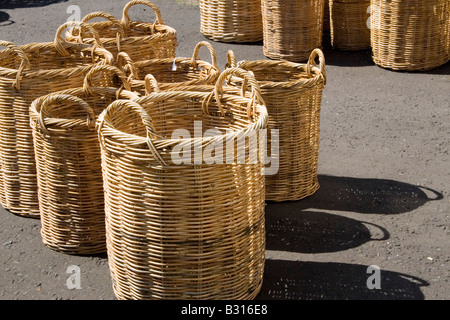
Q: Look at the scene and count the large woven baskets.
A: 11